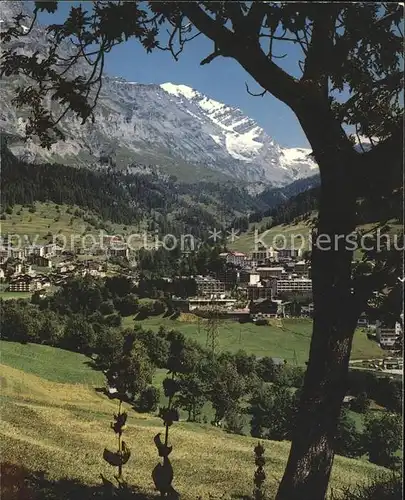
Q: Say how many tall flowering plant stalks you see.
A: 3